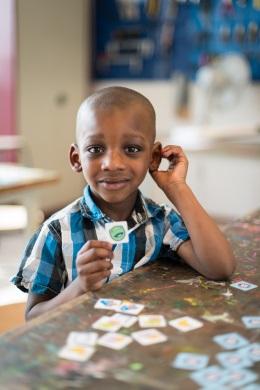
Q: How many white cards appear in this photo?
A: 11